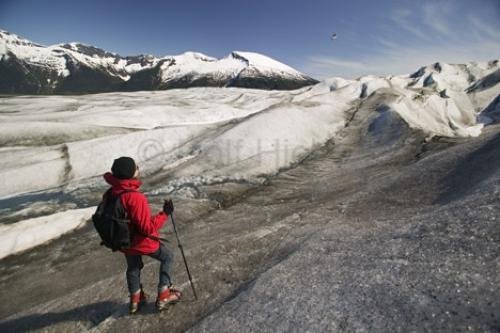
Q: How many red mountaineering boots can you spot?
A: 2